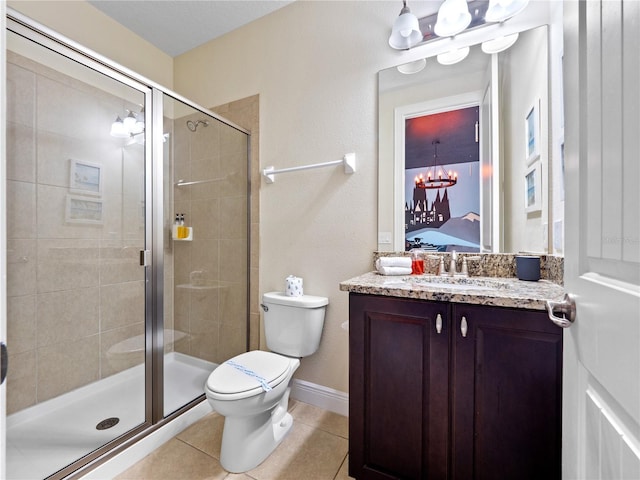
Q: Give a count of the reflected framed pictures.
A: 4